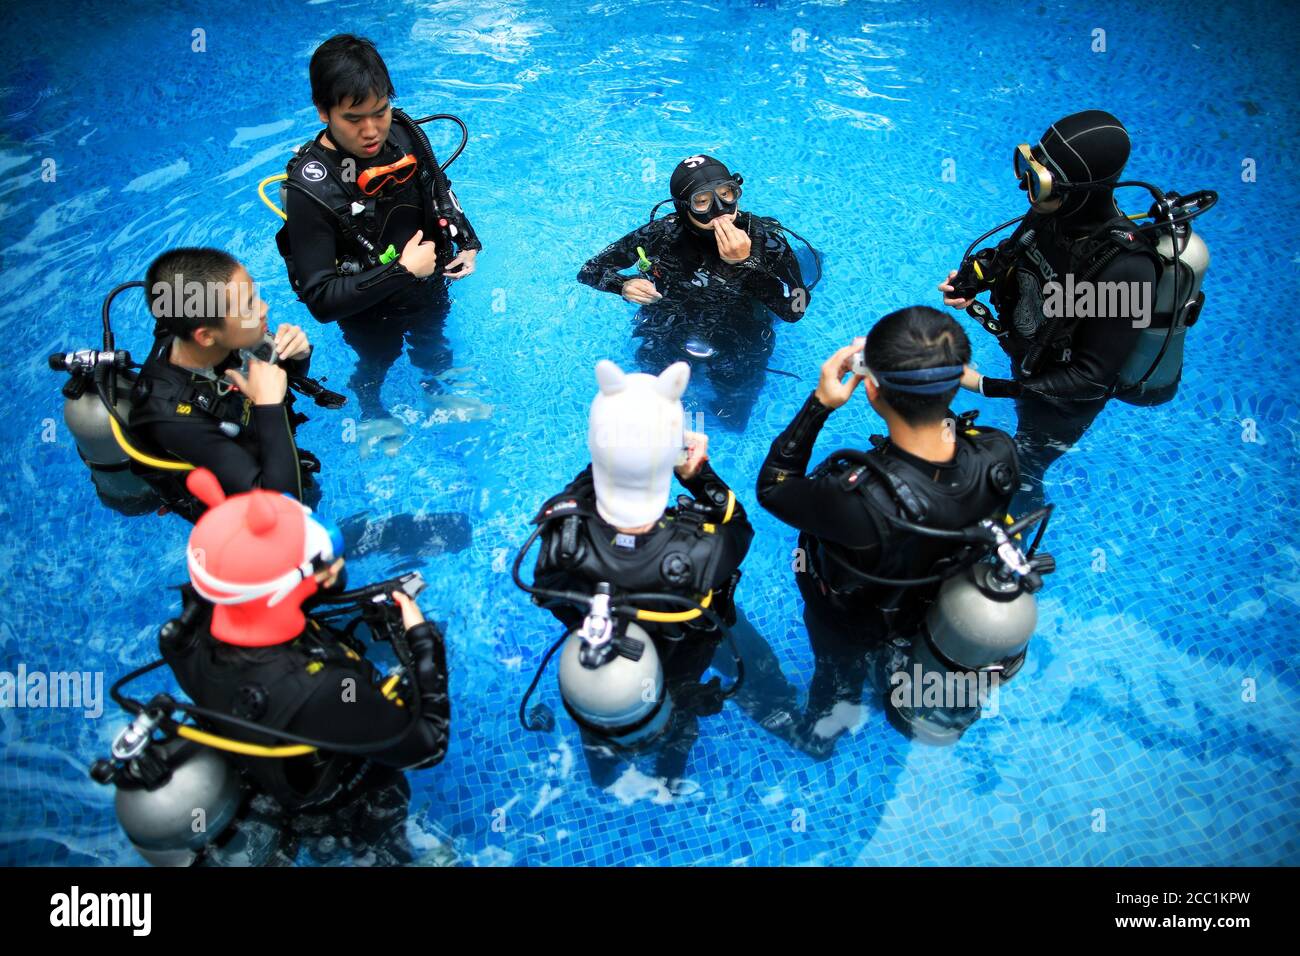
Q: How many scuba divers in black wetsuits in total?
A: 7